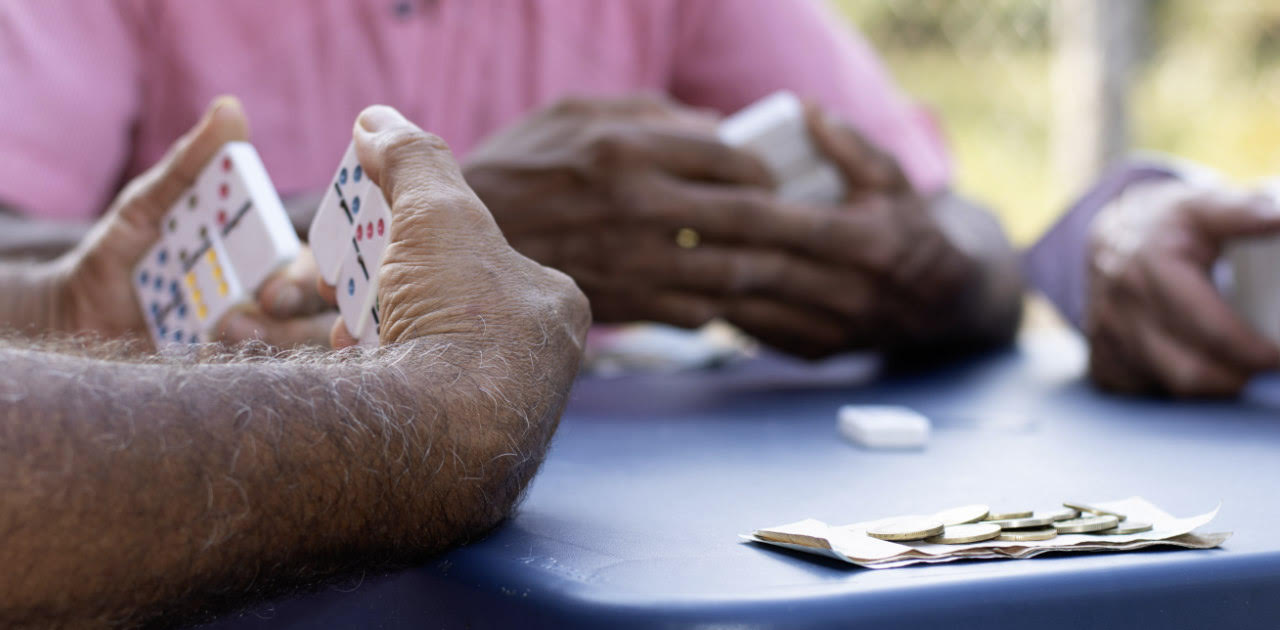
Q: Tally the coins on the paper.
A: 10